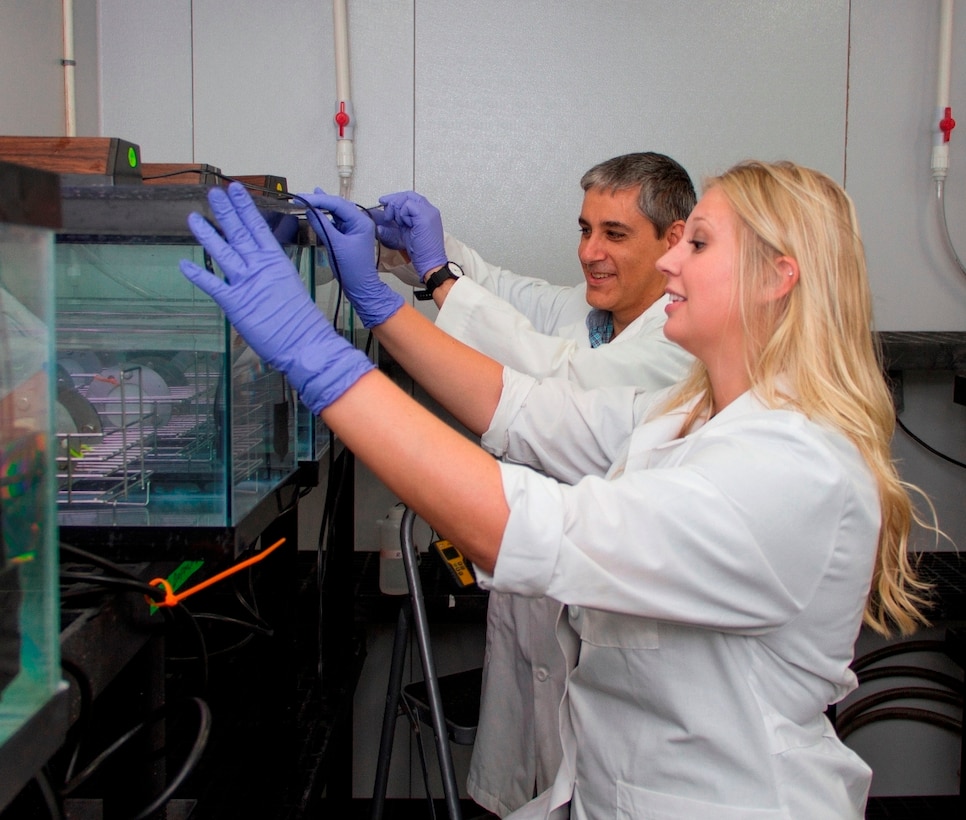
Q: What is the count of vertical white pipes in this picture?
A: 3